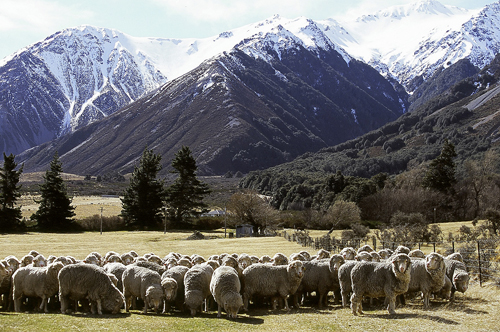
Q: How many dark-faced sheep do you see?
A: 0